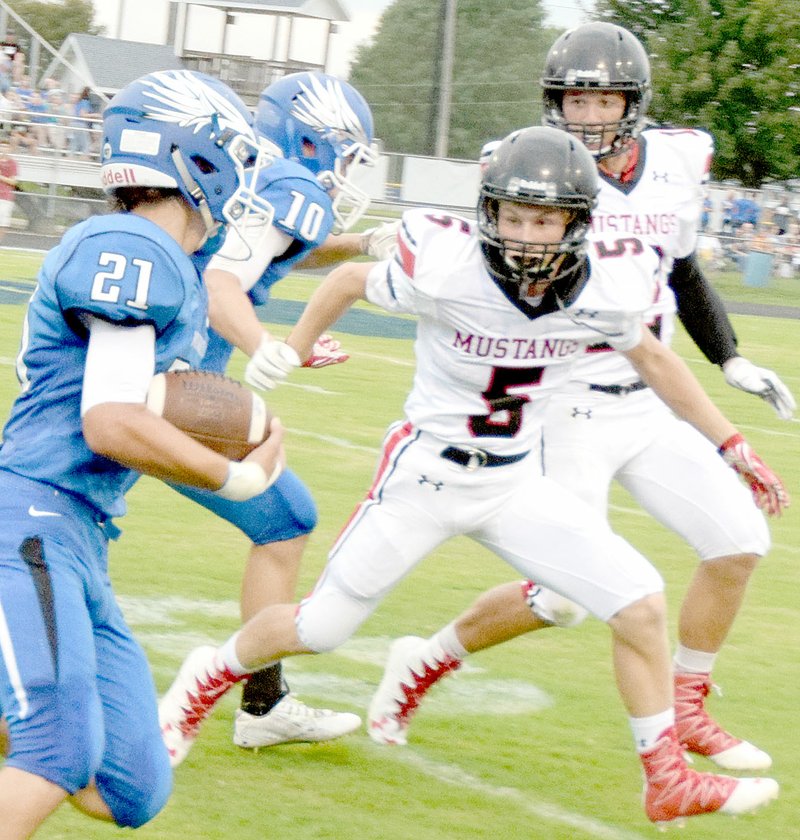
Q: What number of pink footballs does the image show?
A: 0